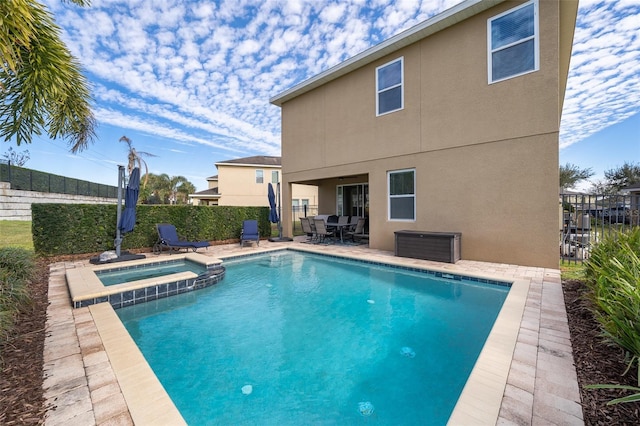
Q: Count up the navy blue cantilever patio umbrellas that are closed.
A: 2